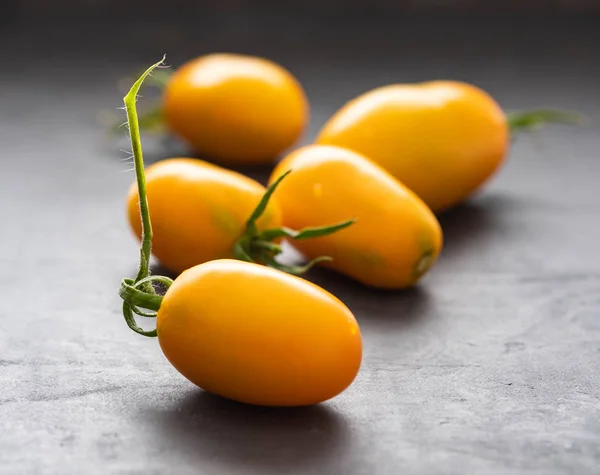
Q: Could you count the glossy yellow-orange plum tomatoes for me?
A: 5